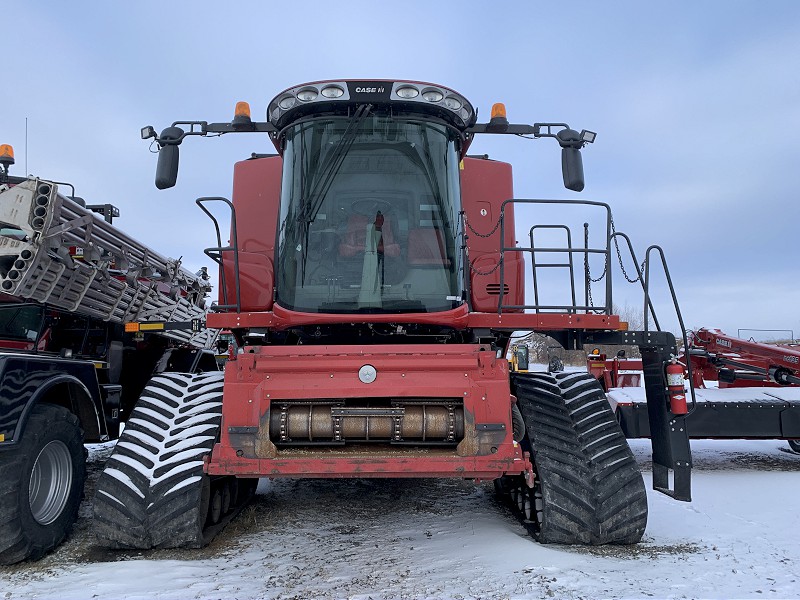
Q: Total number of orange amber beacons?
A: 3